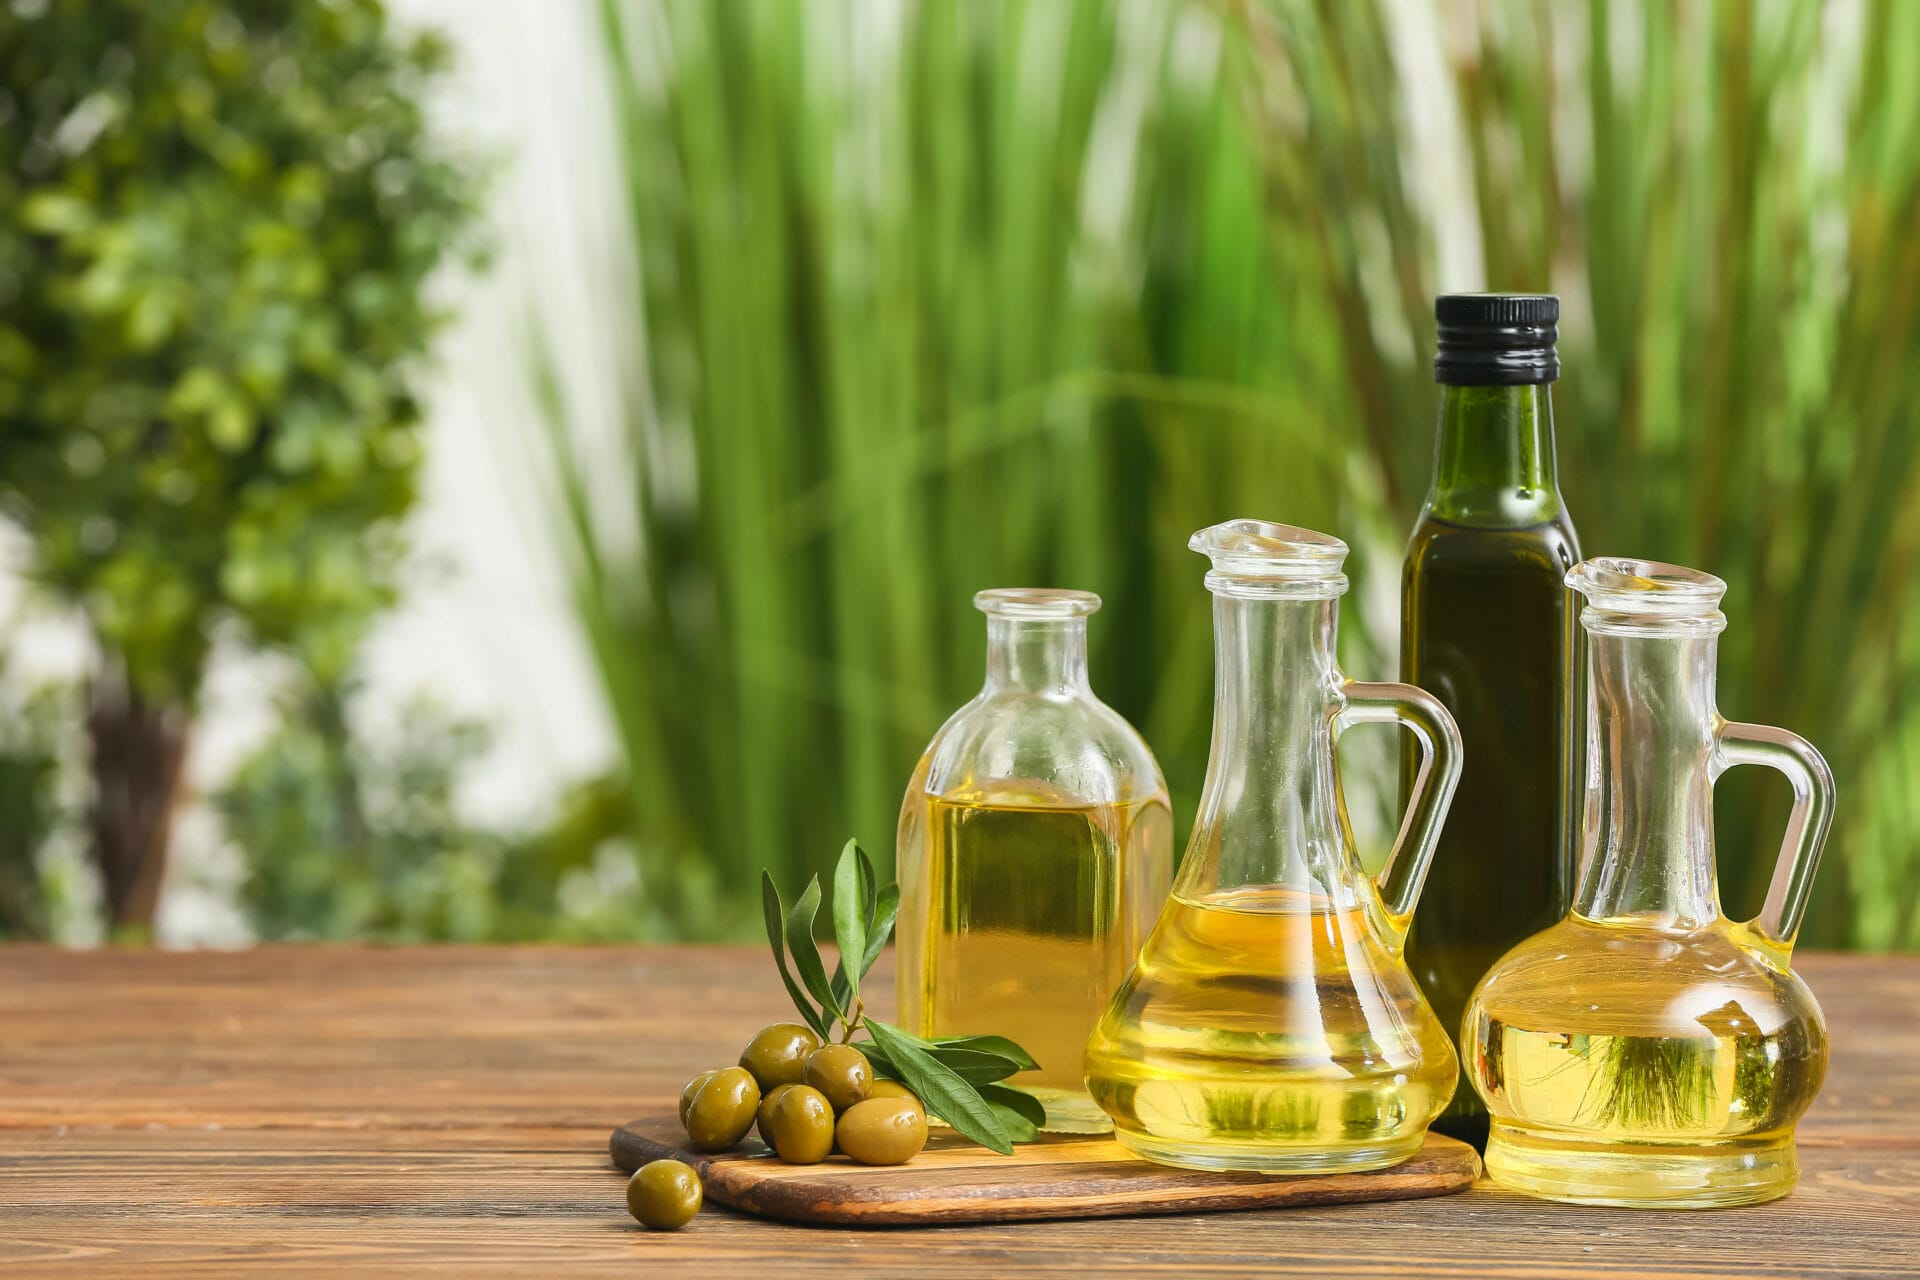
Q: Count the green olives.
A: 9